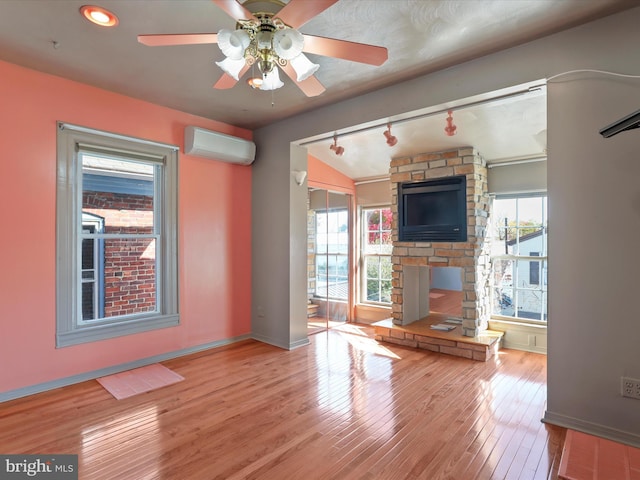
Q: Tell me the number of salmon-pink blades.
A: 6